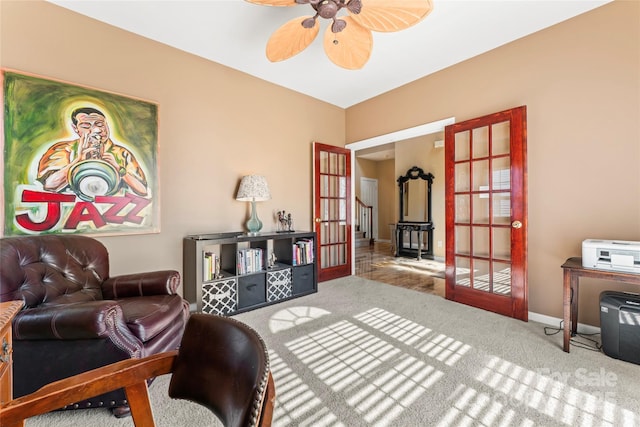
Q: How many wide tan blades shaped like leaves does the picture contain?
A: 4